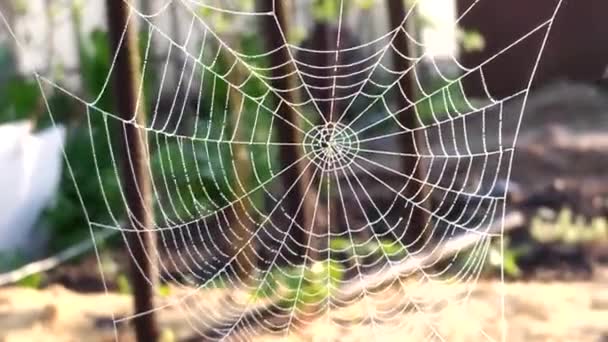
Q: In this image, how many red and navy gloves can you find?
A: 0